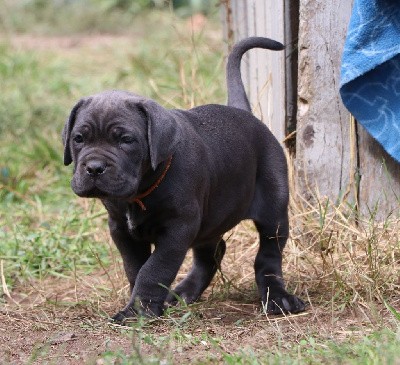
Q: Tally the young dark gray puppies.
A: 1